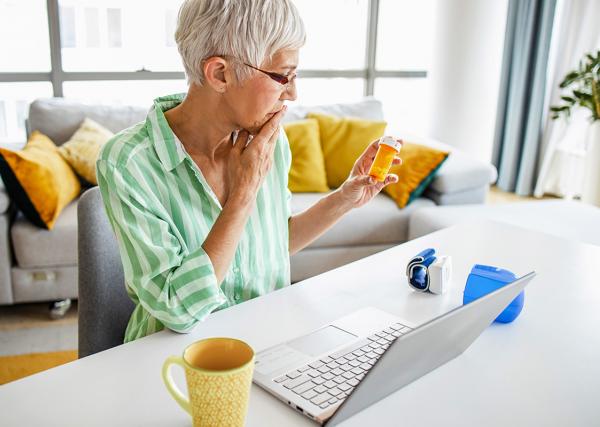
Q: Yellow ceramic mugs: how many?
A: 1